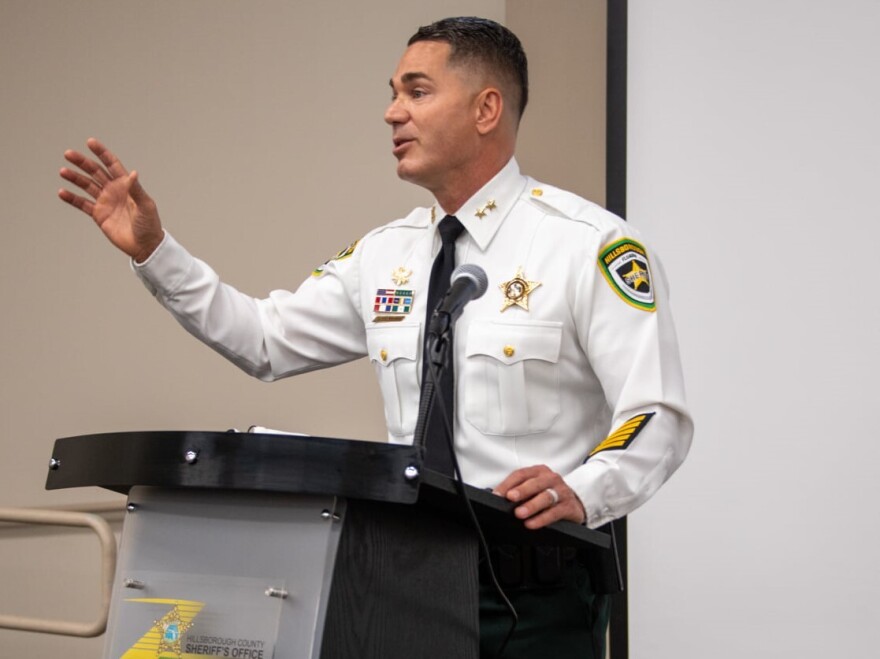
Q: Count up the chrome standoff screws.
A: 7